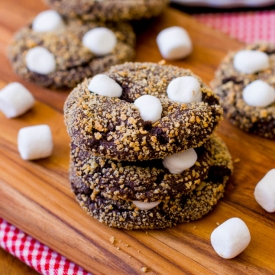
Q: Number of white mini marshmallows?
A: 15